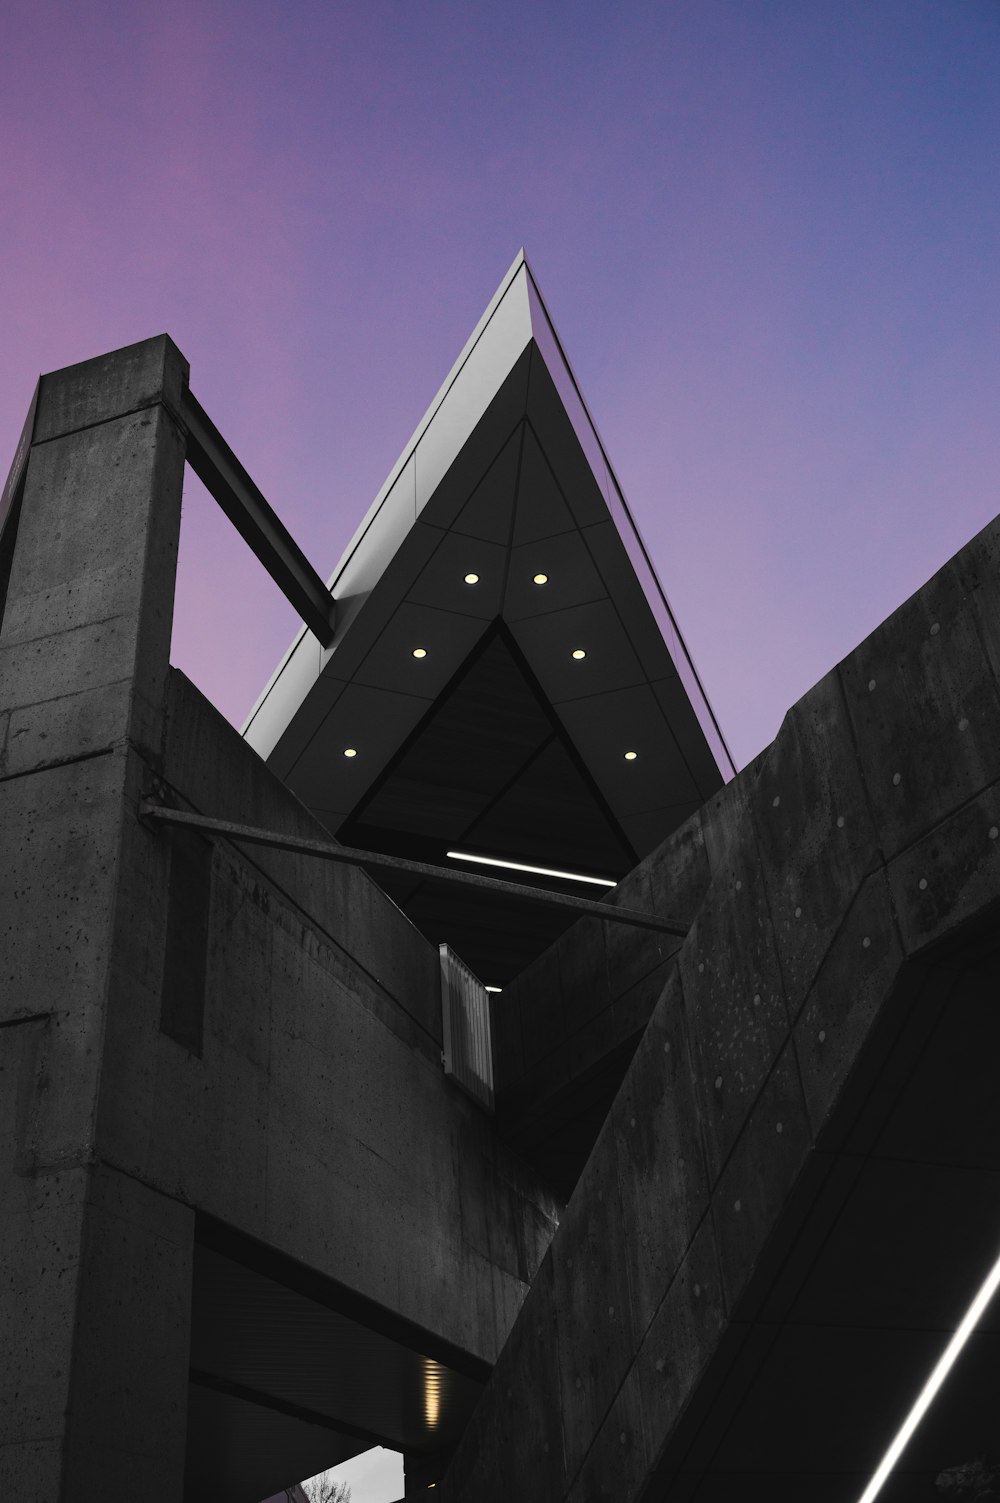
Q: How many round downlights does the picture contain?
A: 6